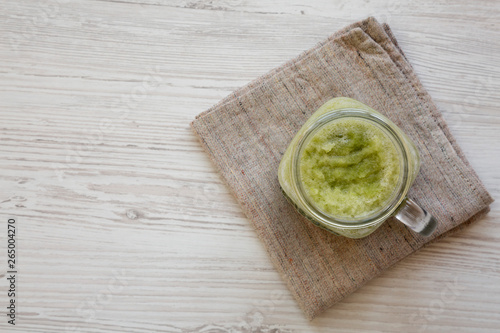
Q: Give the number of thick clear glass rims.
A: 1